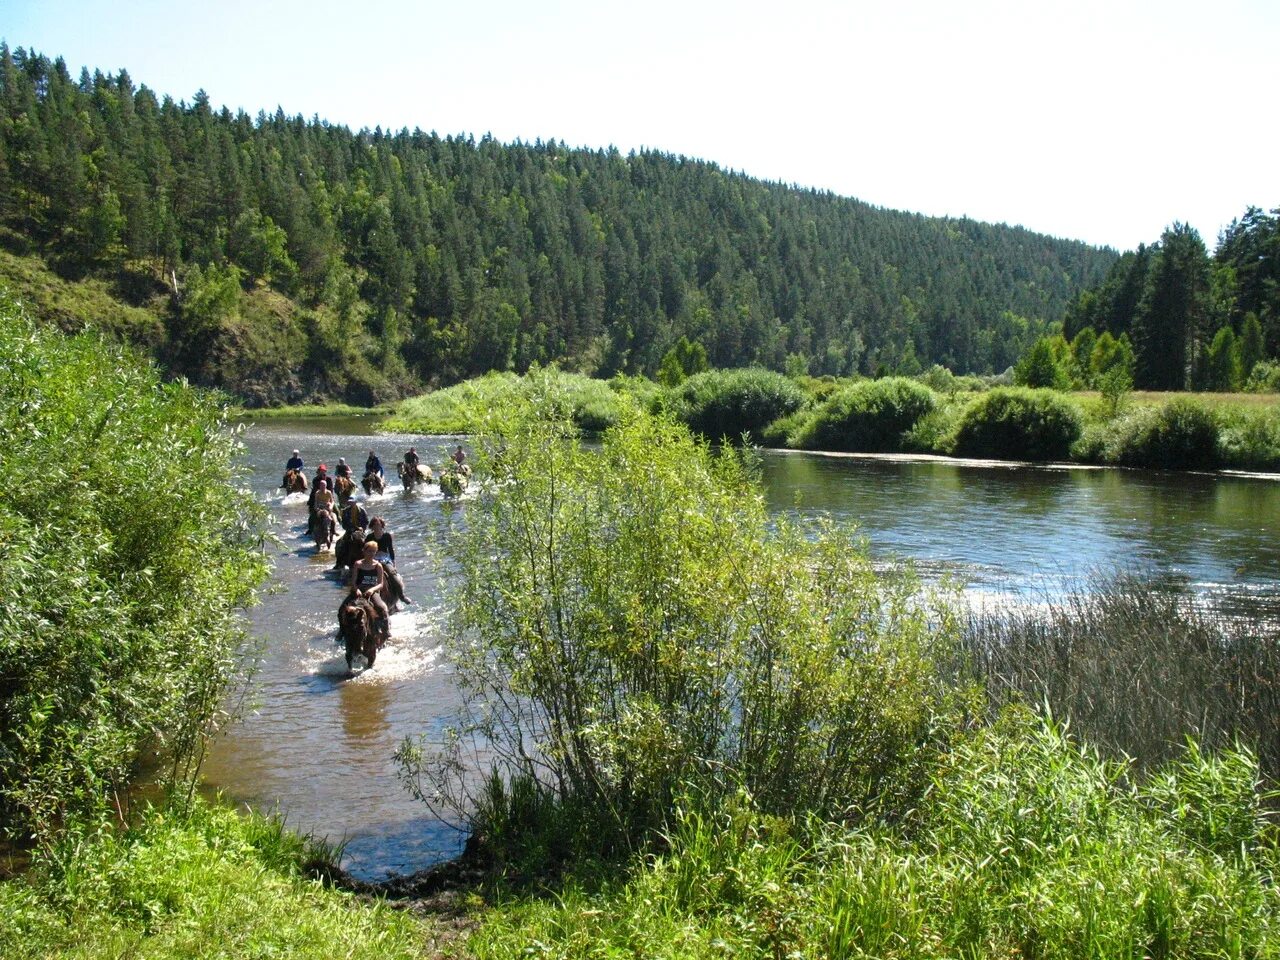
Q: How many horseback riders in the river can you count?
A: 10